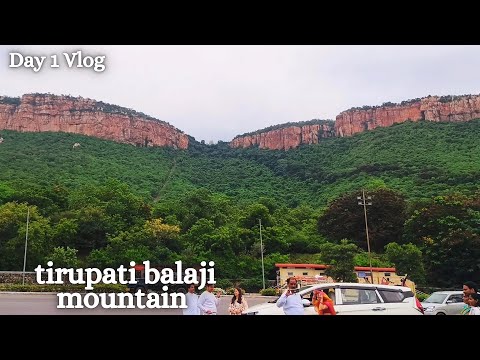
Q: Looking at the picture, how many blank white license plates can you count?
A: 0